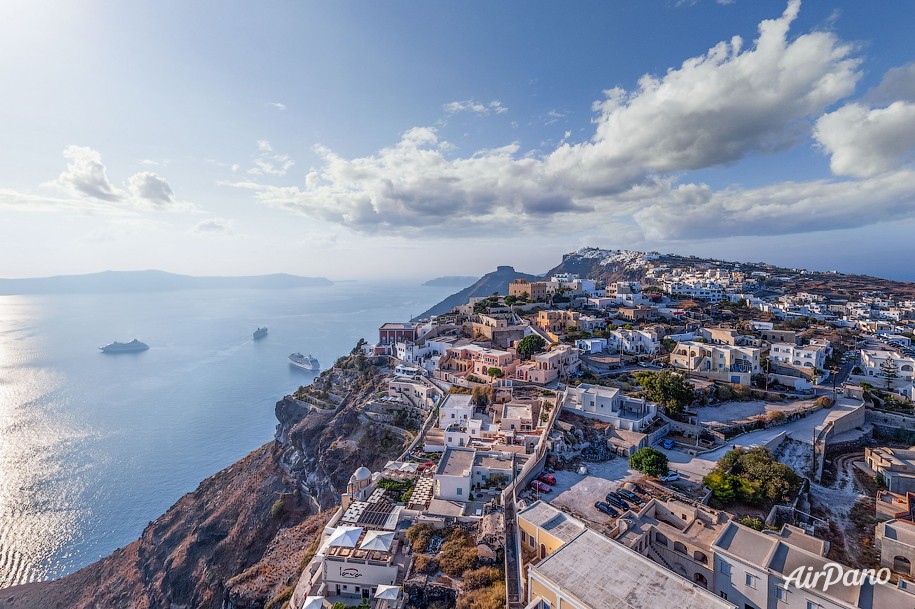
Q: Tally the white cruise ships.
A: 3